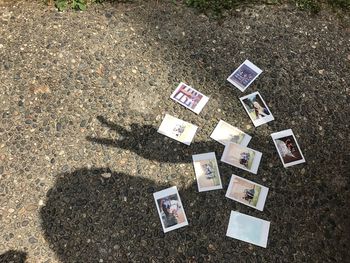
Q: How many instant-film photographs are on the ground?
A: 11